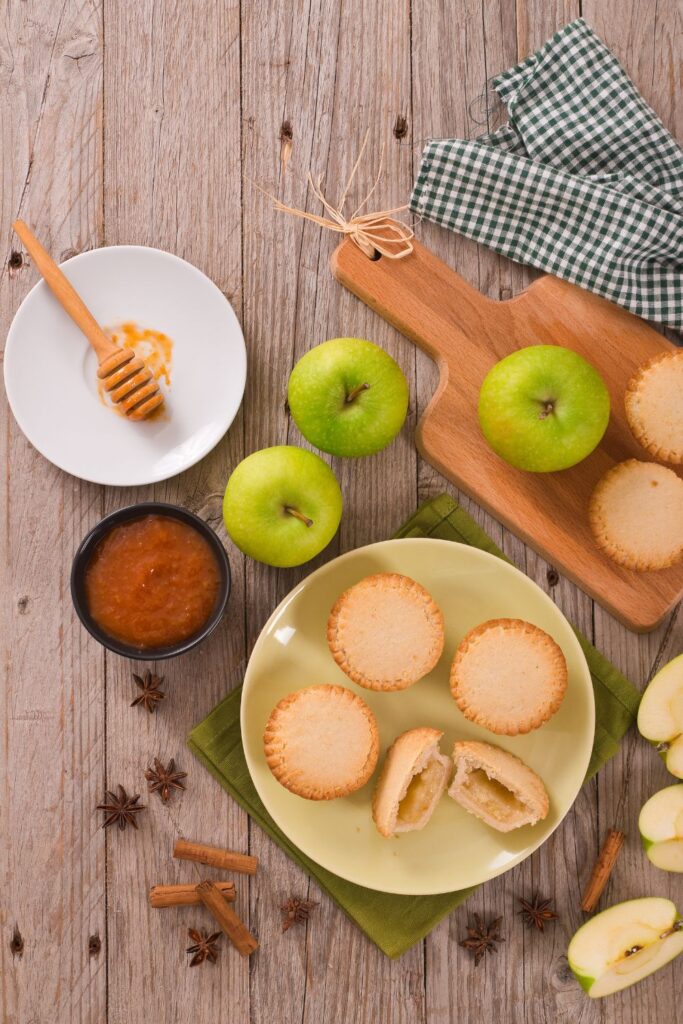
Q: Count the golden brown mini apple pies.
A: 6